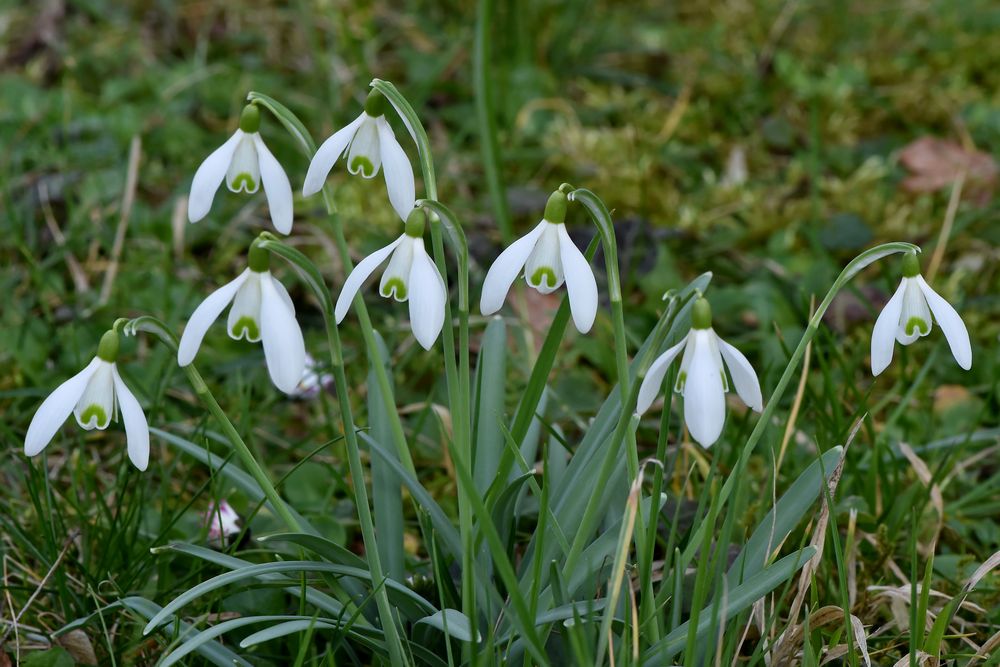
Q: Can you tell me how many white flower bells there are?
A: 8